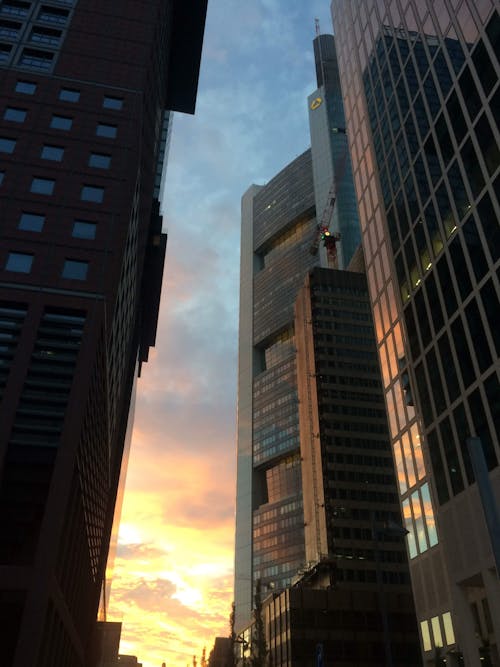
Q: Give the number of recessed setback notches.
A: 3